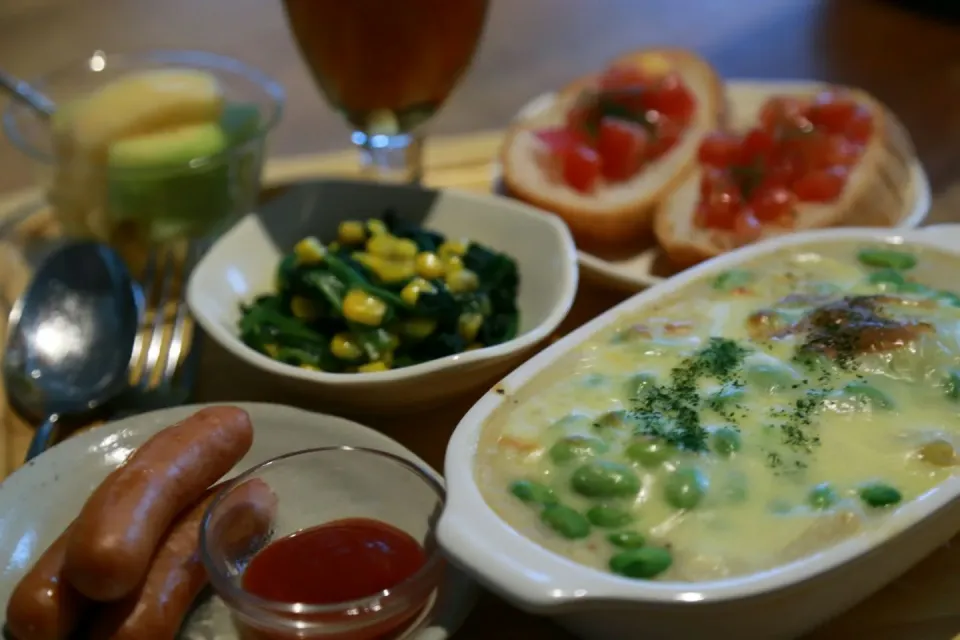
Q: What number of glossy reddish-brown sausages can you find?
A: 3